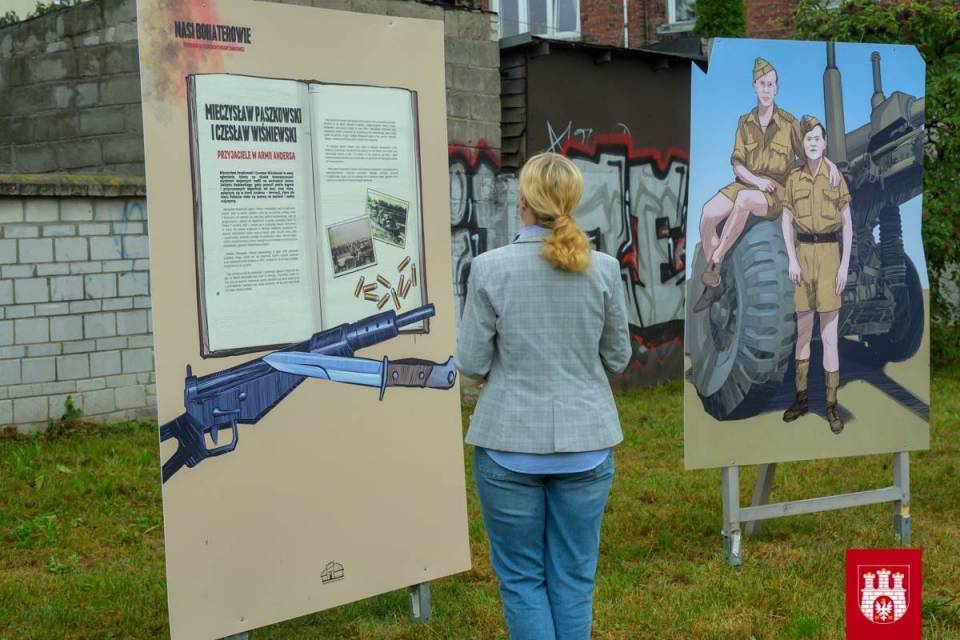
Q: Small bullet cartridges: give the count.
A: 10